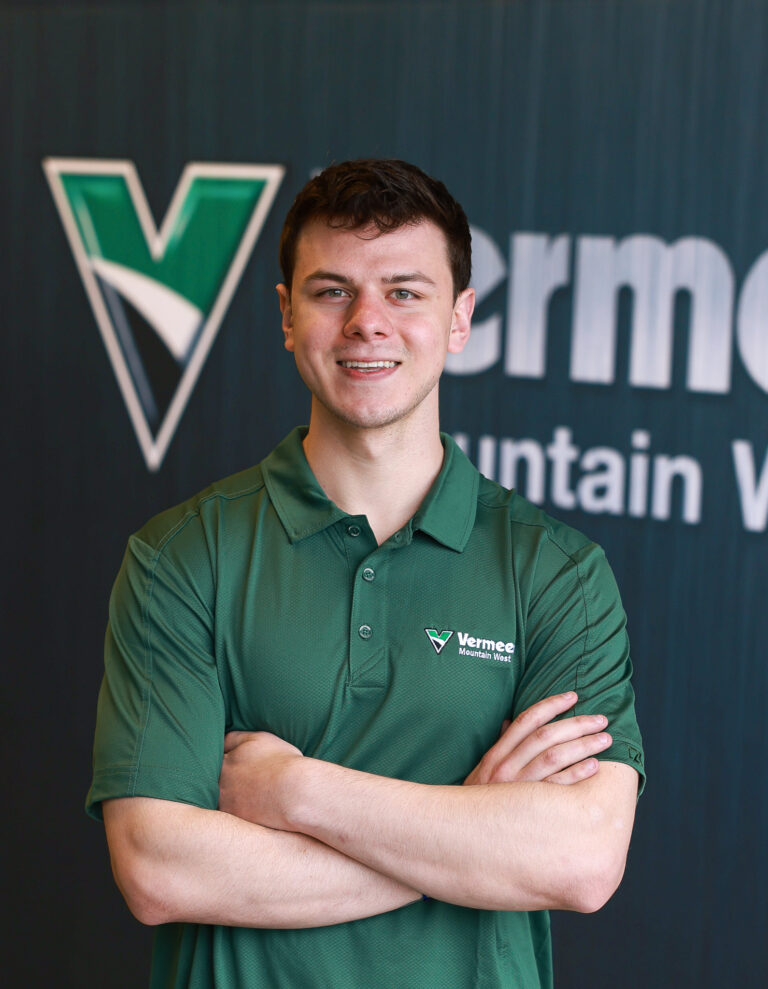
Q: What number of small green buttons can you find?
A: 3